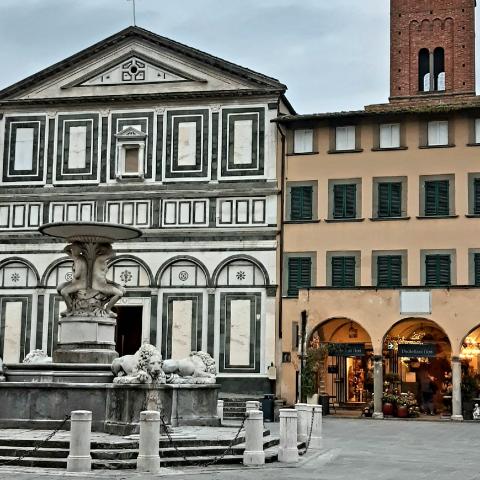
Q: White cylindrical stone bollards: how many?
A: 8